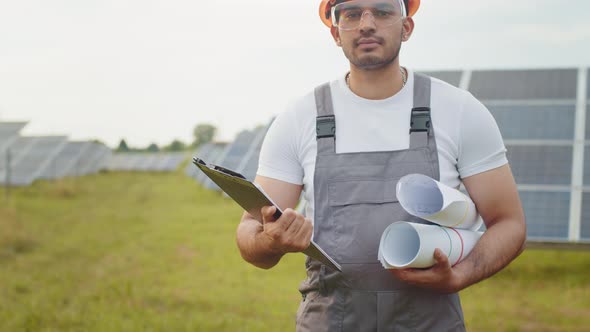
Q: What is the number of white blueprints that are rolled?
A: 2